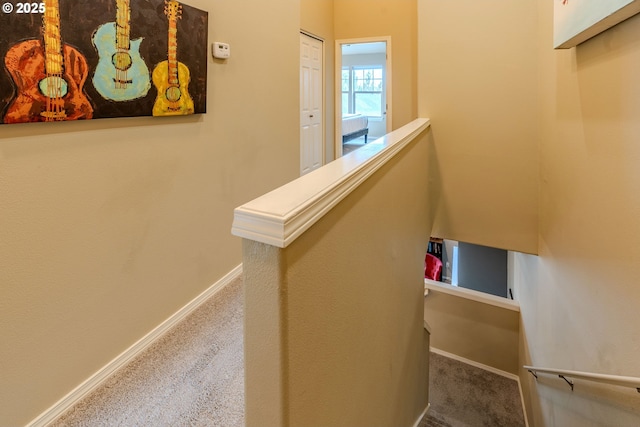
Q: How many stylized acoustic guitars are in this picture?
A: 3